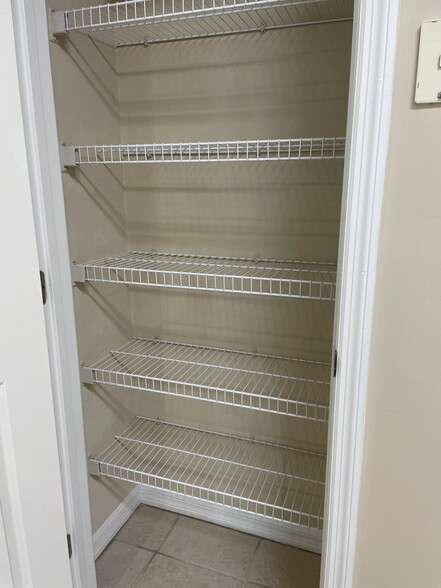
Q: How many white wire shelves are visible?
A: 5